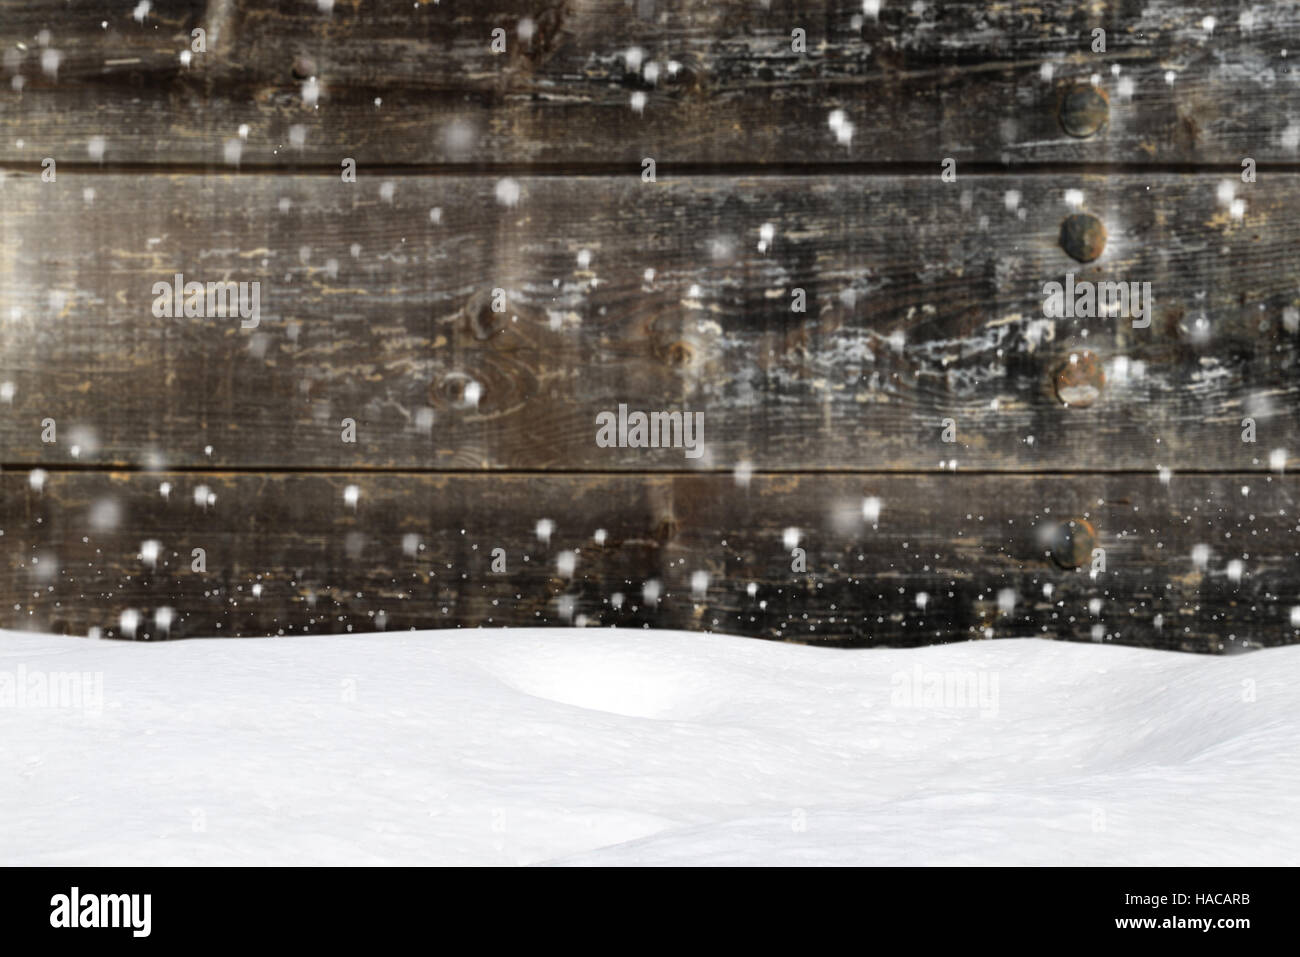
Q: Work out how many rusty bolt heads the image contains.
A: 4